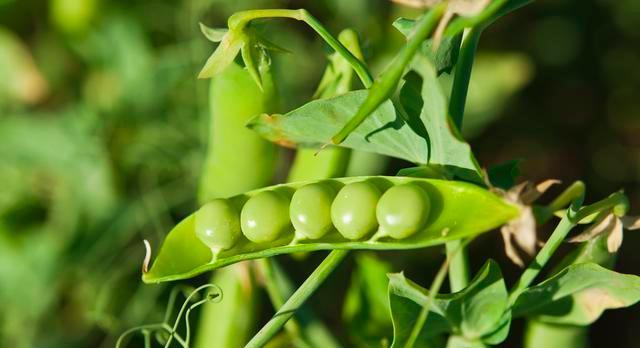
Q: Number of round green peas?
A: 5